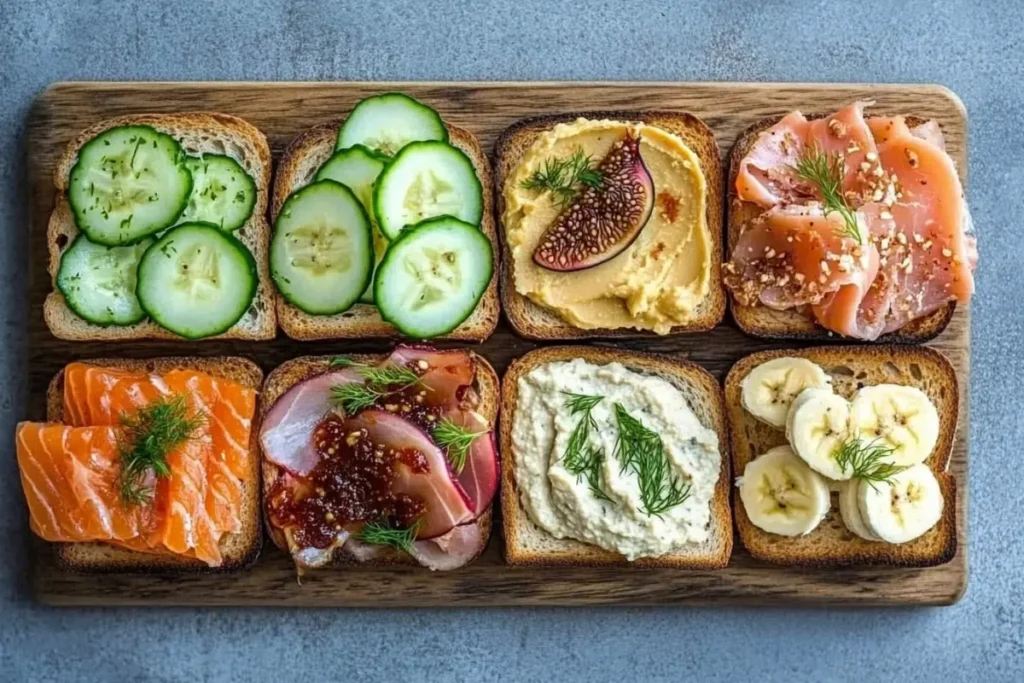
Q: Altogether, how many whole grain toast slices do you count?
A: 8